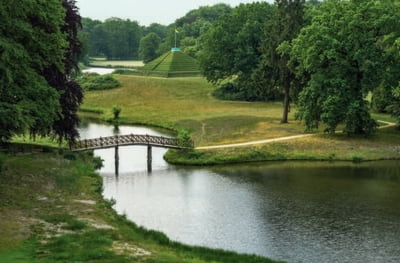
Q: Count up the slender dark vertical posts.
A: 2